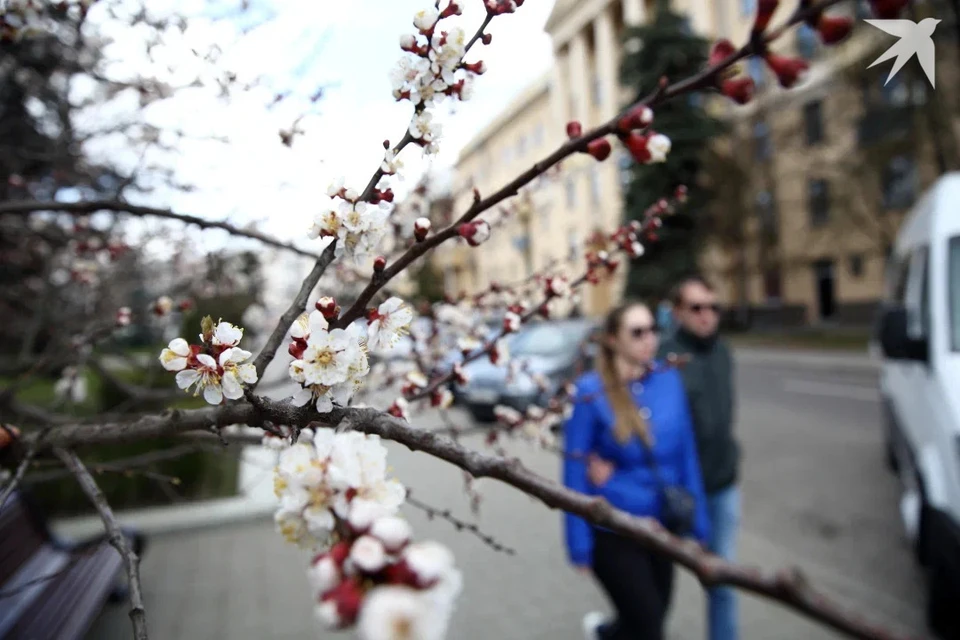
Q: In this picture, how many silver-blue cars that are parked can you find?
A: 1